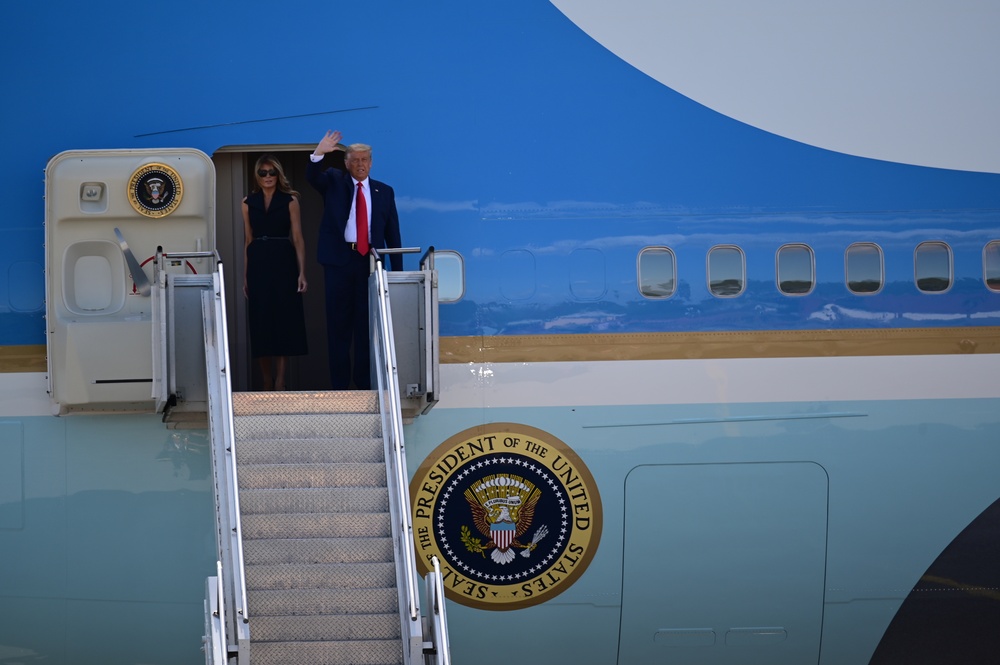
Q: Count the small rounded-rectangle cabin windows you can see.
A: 7